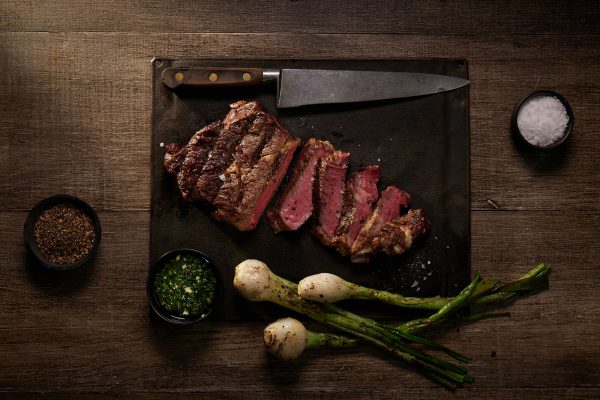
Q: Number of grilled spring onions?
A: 3